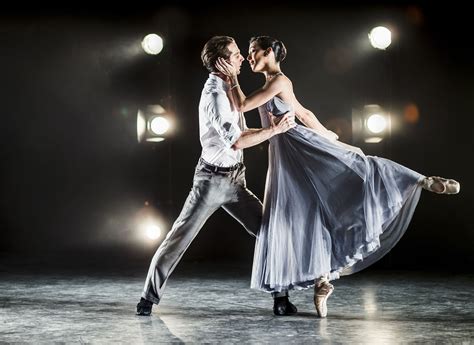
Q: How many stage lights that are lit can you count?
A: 5